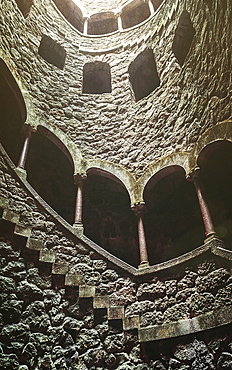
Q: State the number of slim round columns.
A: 7